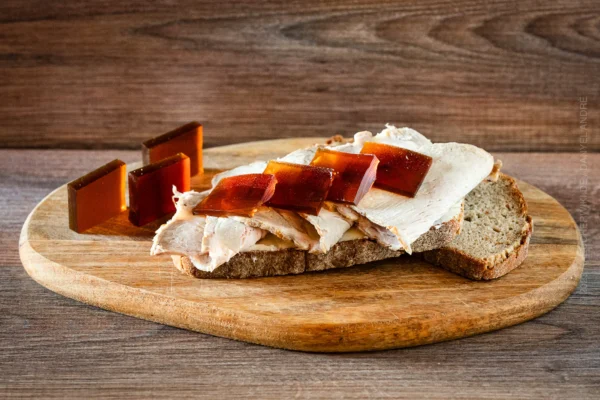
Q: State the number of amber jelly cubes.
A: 7